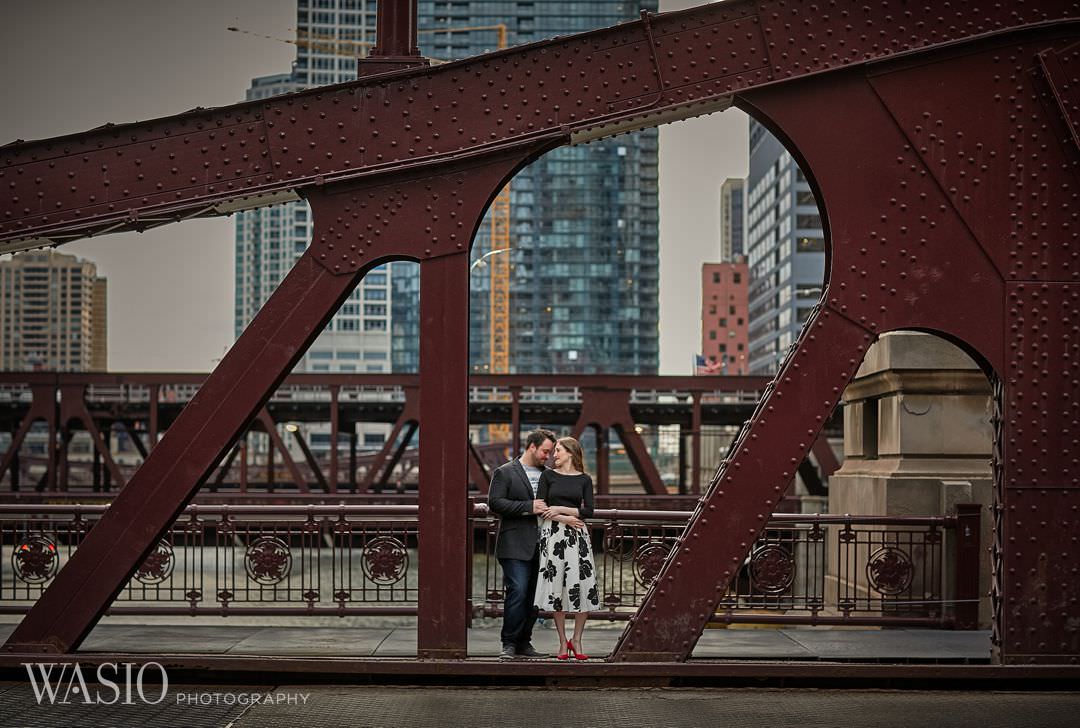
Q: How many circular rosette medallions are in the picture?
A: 7